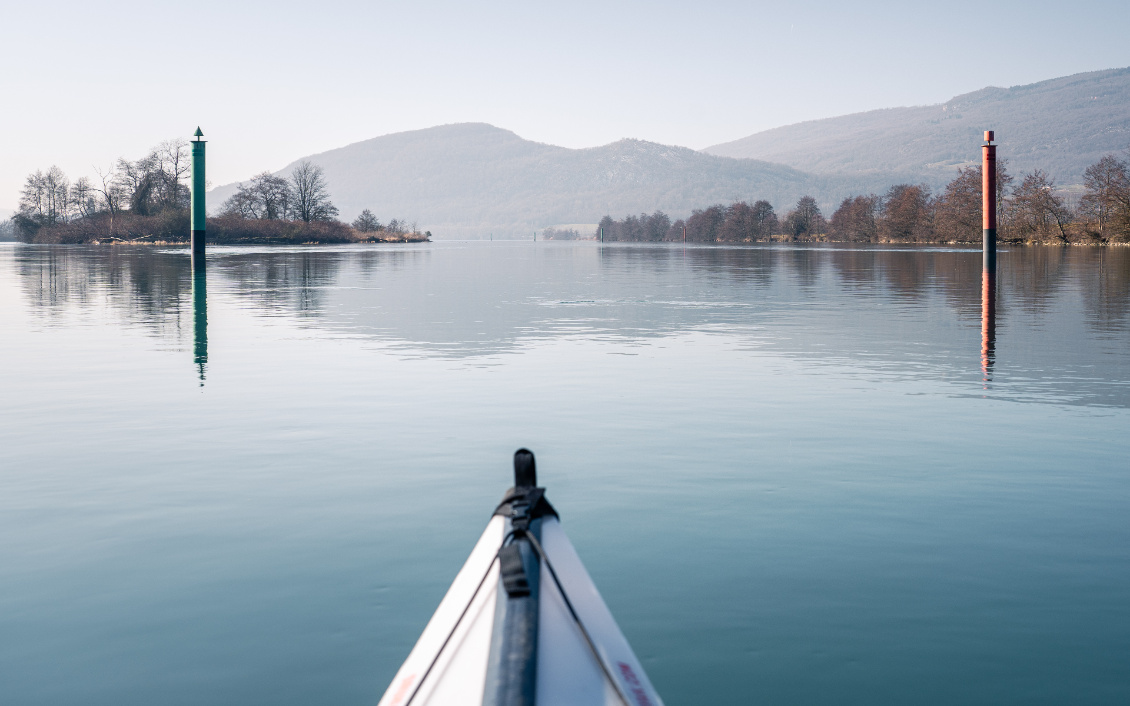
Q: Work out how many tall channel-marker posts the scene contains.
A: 2